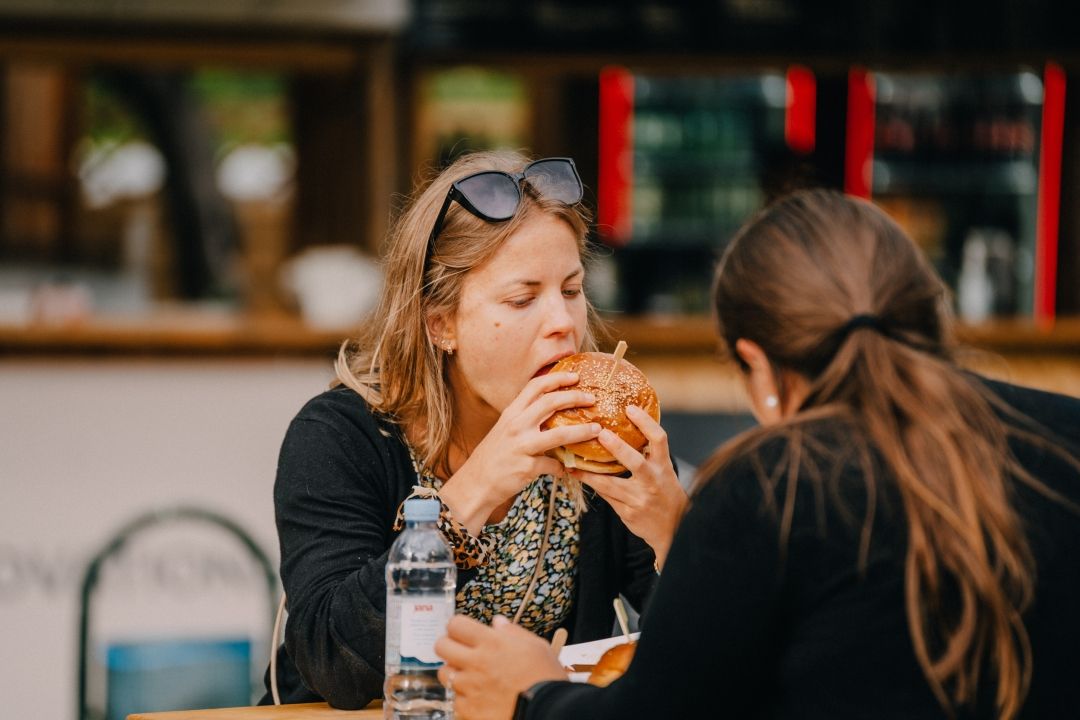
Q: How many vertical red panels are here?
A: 4